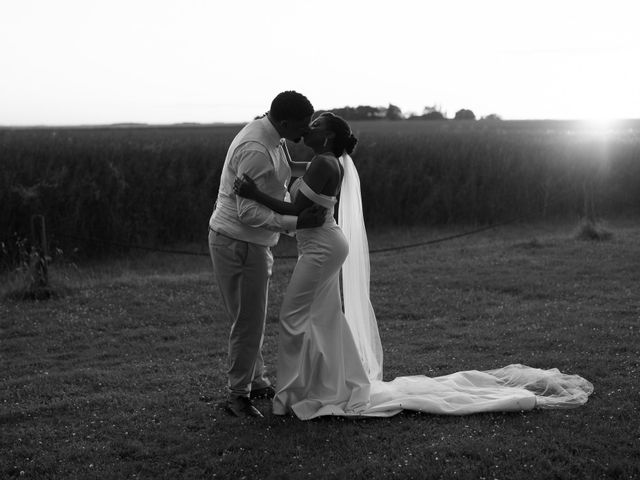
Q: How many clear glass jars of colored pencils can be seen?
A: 0